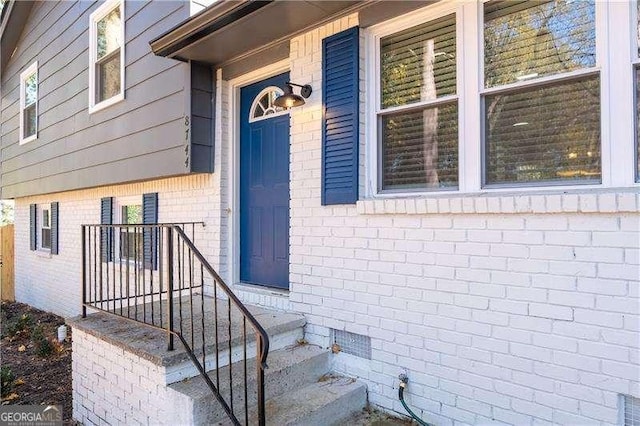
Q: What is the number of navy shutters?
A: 5